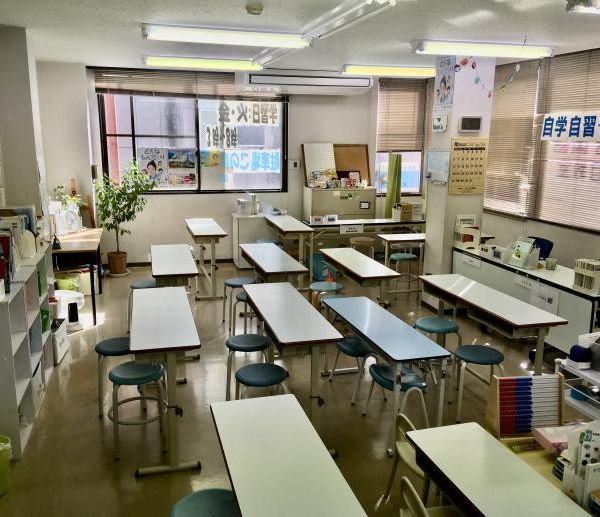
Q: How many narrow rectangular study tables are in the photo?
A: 12